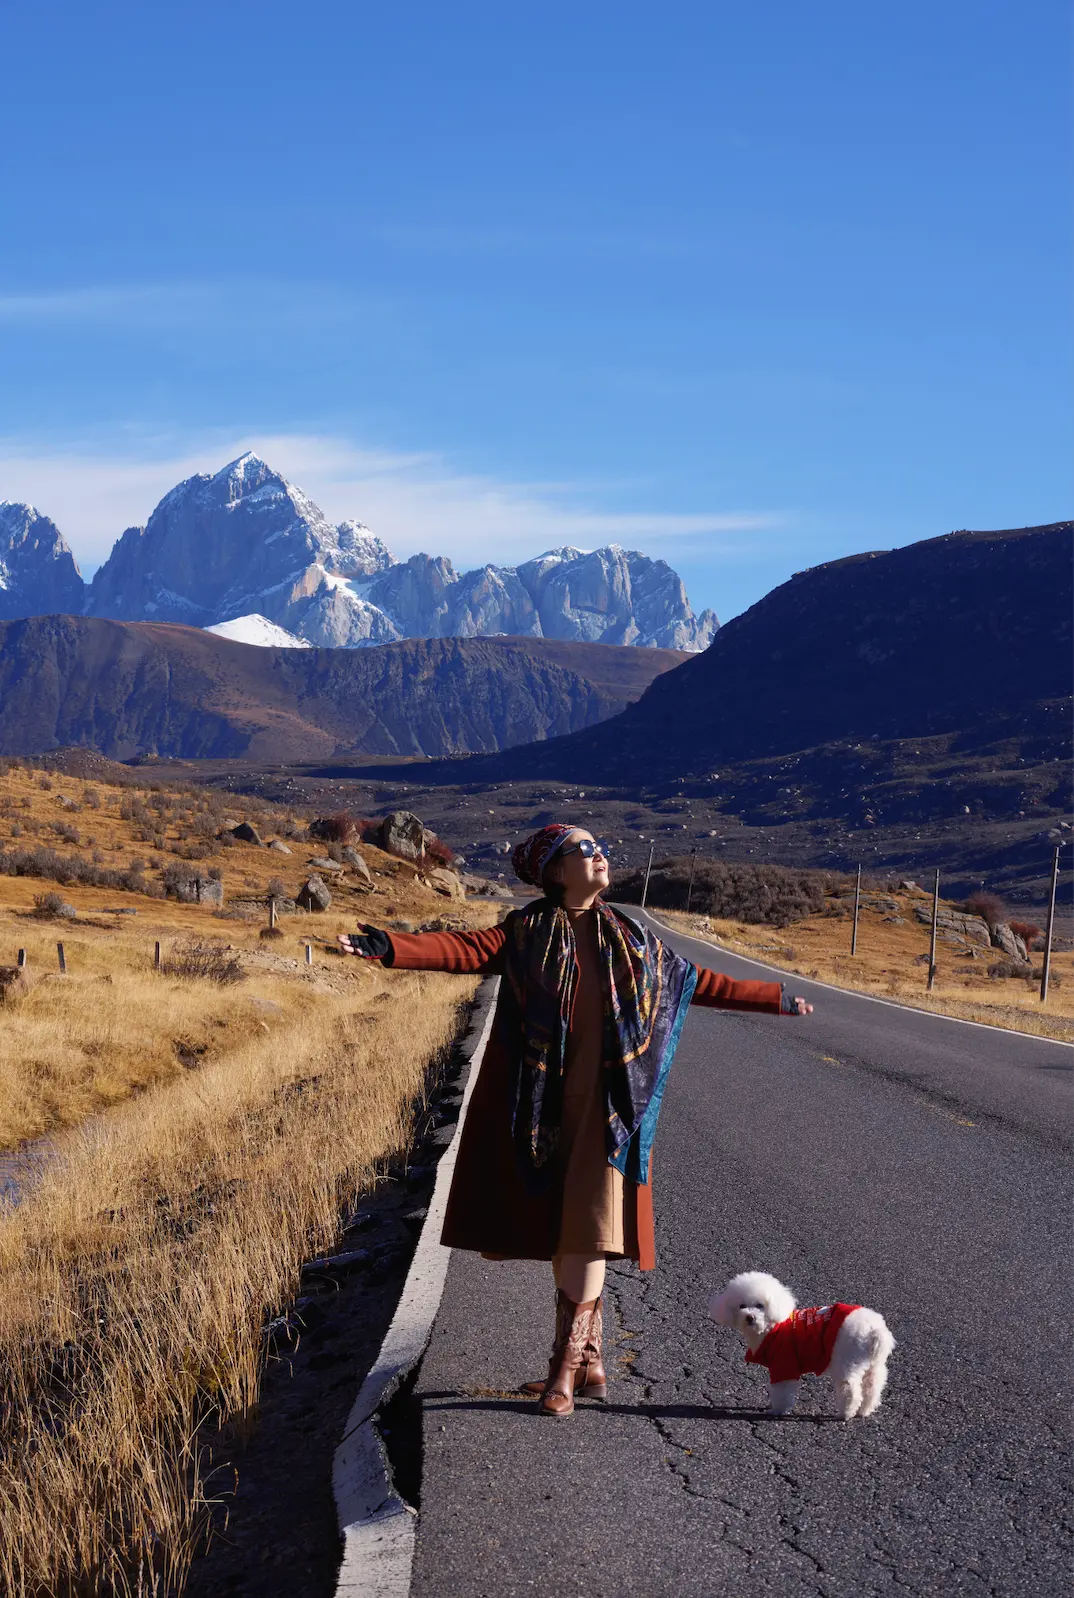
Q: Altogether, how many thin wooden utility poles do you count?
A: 5